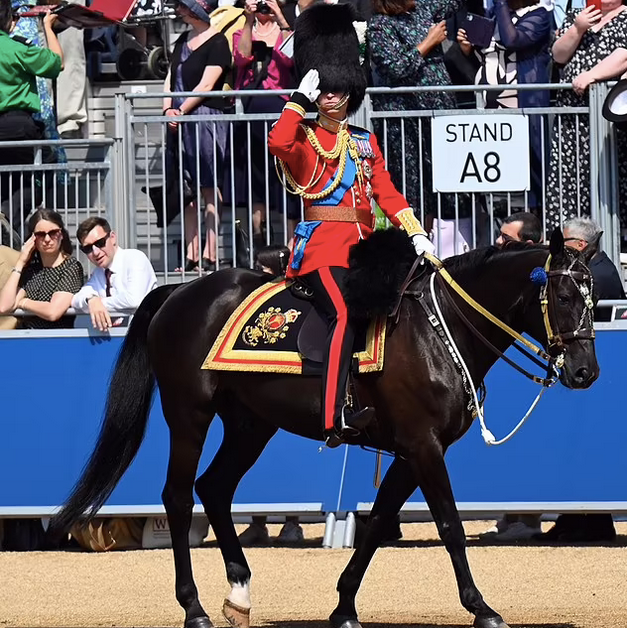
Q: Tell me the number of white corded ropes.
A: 1